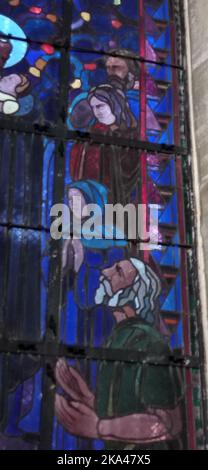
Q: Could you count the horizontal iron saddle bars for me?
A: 4